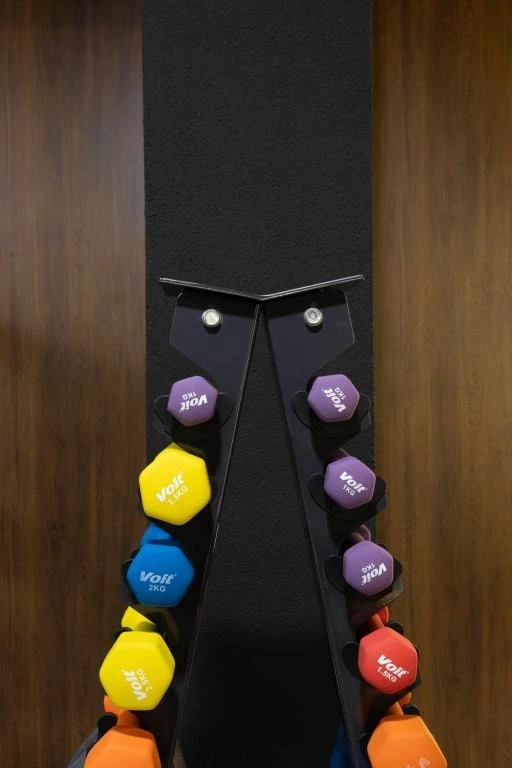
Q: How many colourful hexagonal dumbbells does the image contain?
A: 10